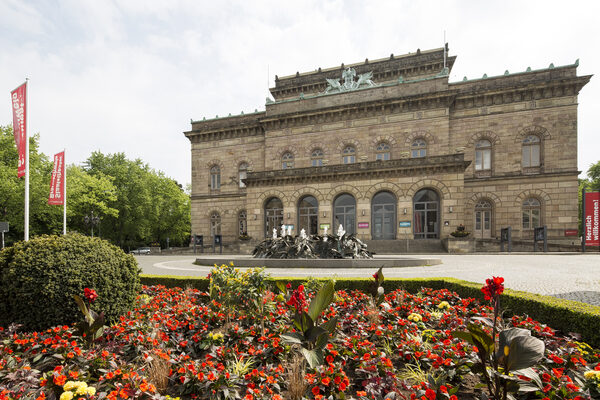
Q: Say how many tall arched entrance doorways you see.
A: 5